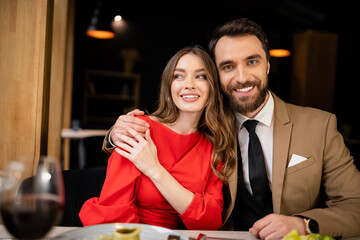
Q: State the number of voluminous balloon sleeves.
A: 2